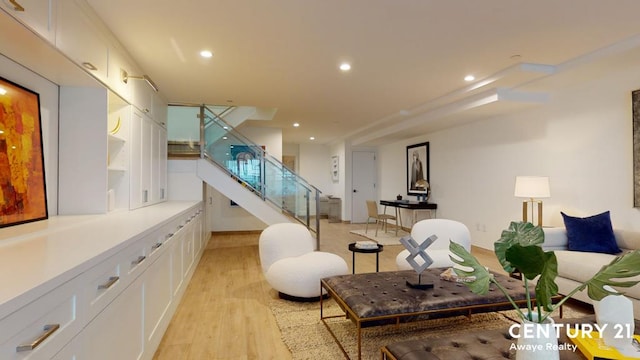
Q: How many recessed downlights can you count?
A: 5